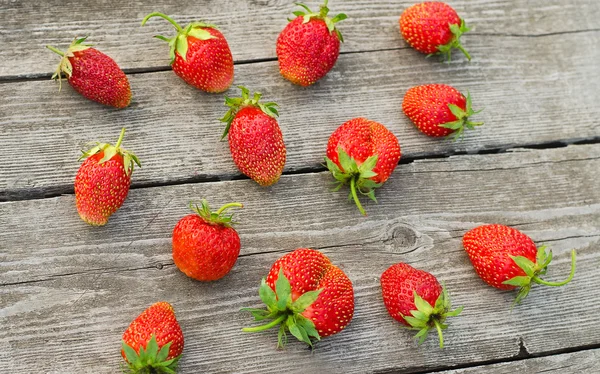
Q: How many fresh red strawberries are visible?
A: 13